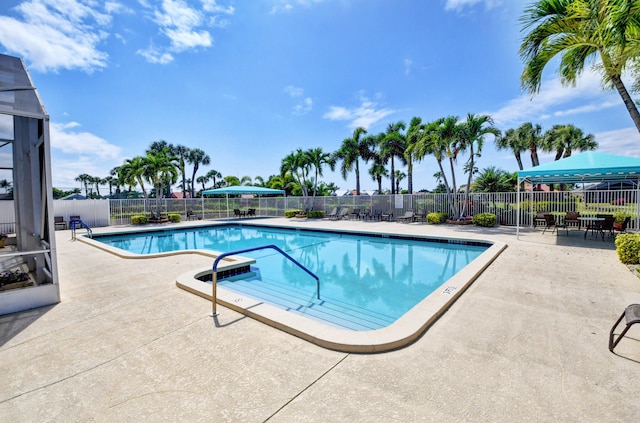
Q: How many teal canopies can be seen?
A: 2